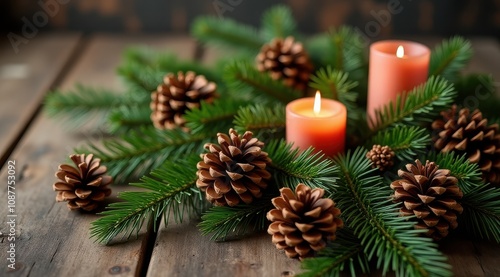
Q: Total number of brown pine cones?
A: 8